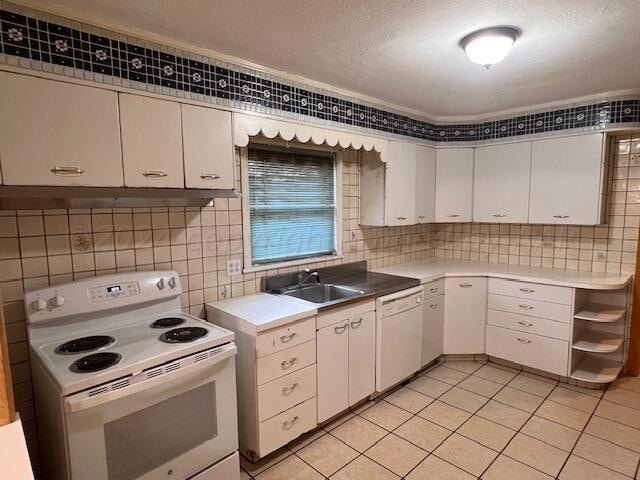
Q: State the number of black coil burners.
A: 4